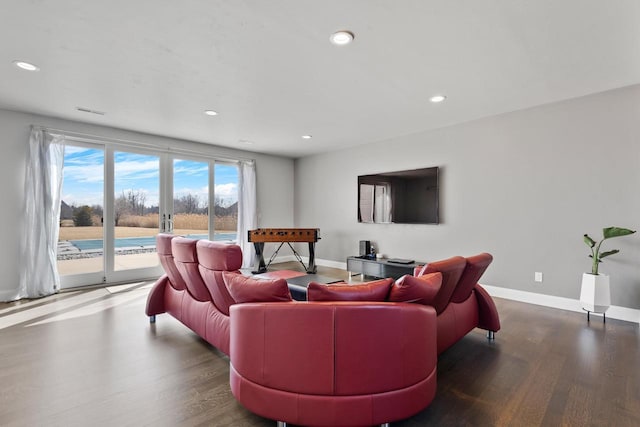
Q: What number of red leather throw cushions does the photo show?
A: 3